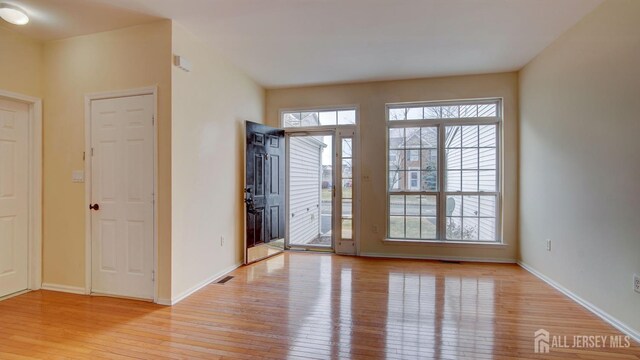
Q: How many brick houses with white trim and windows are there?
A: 1